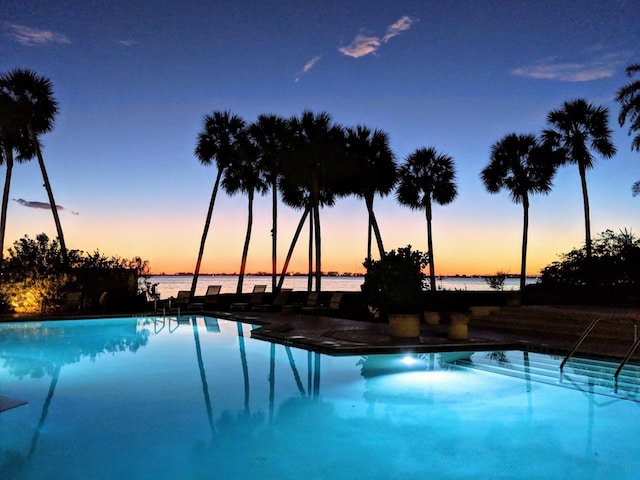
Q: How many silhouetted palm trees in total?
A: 14